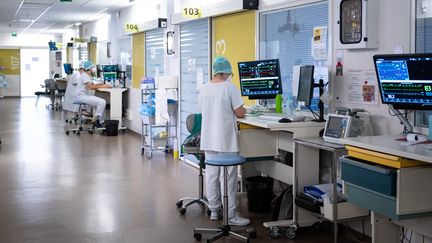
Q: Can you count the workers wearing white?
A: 3